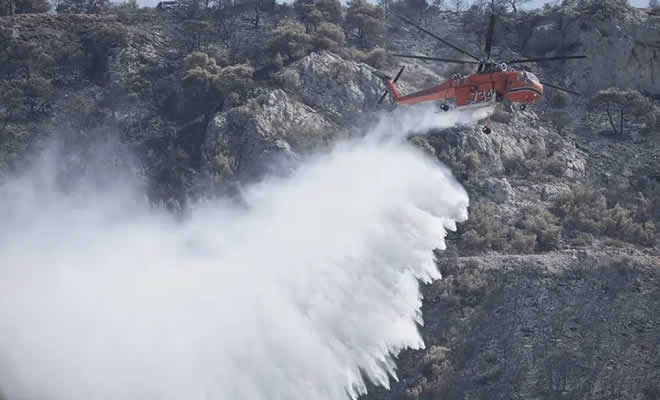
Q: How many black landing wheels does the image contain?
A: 3